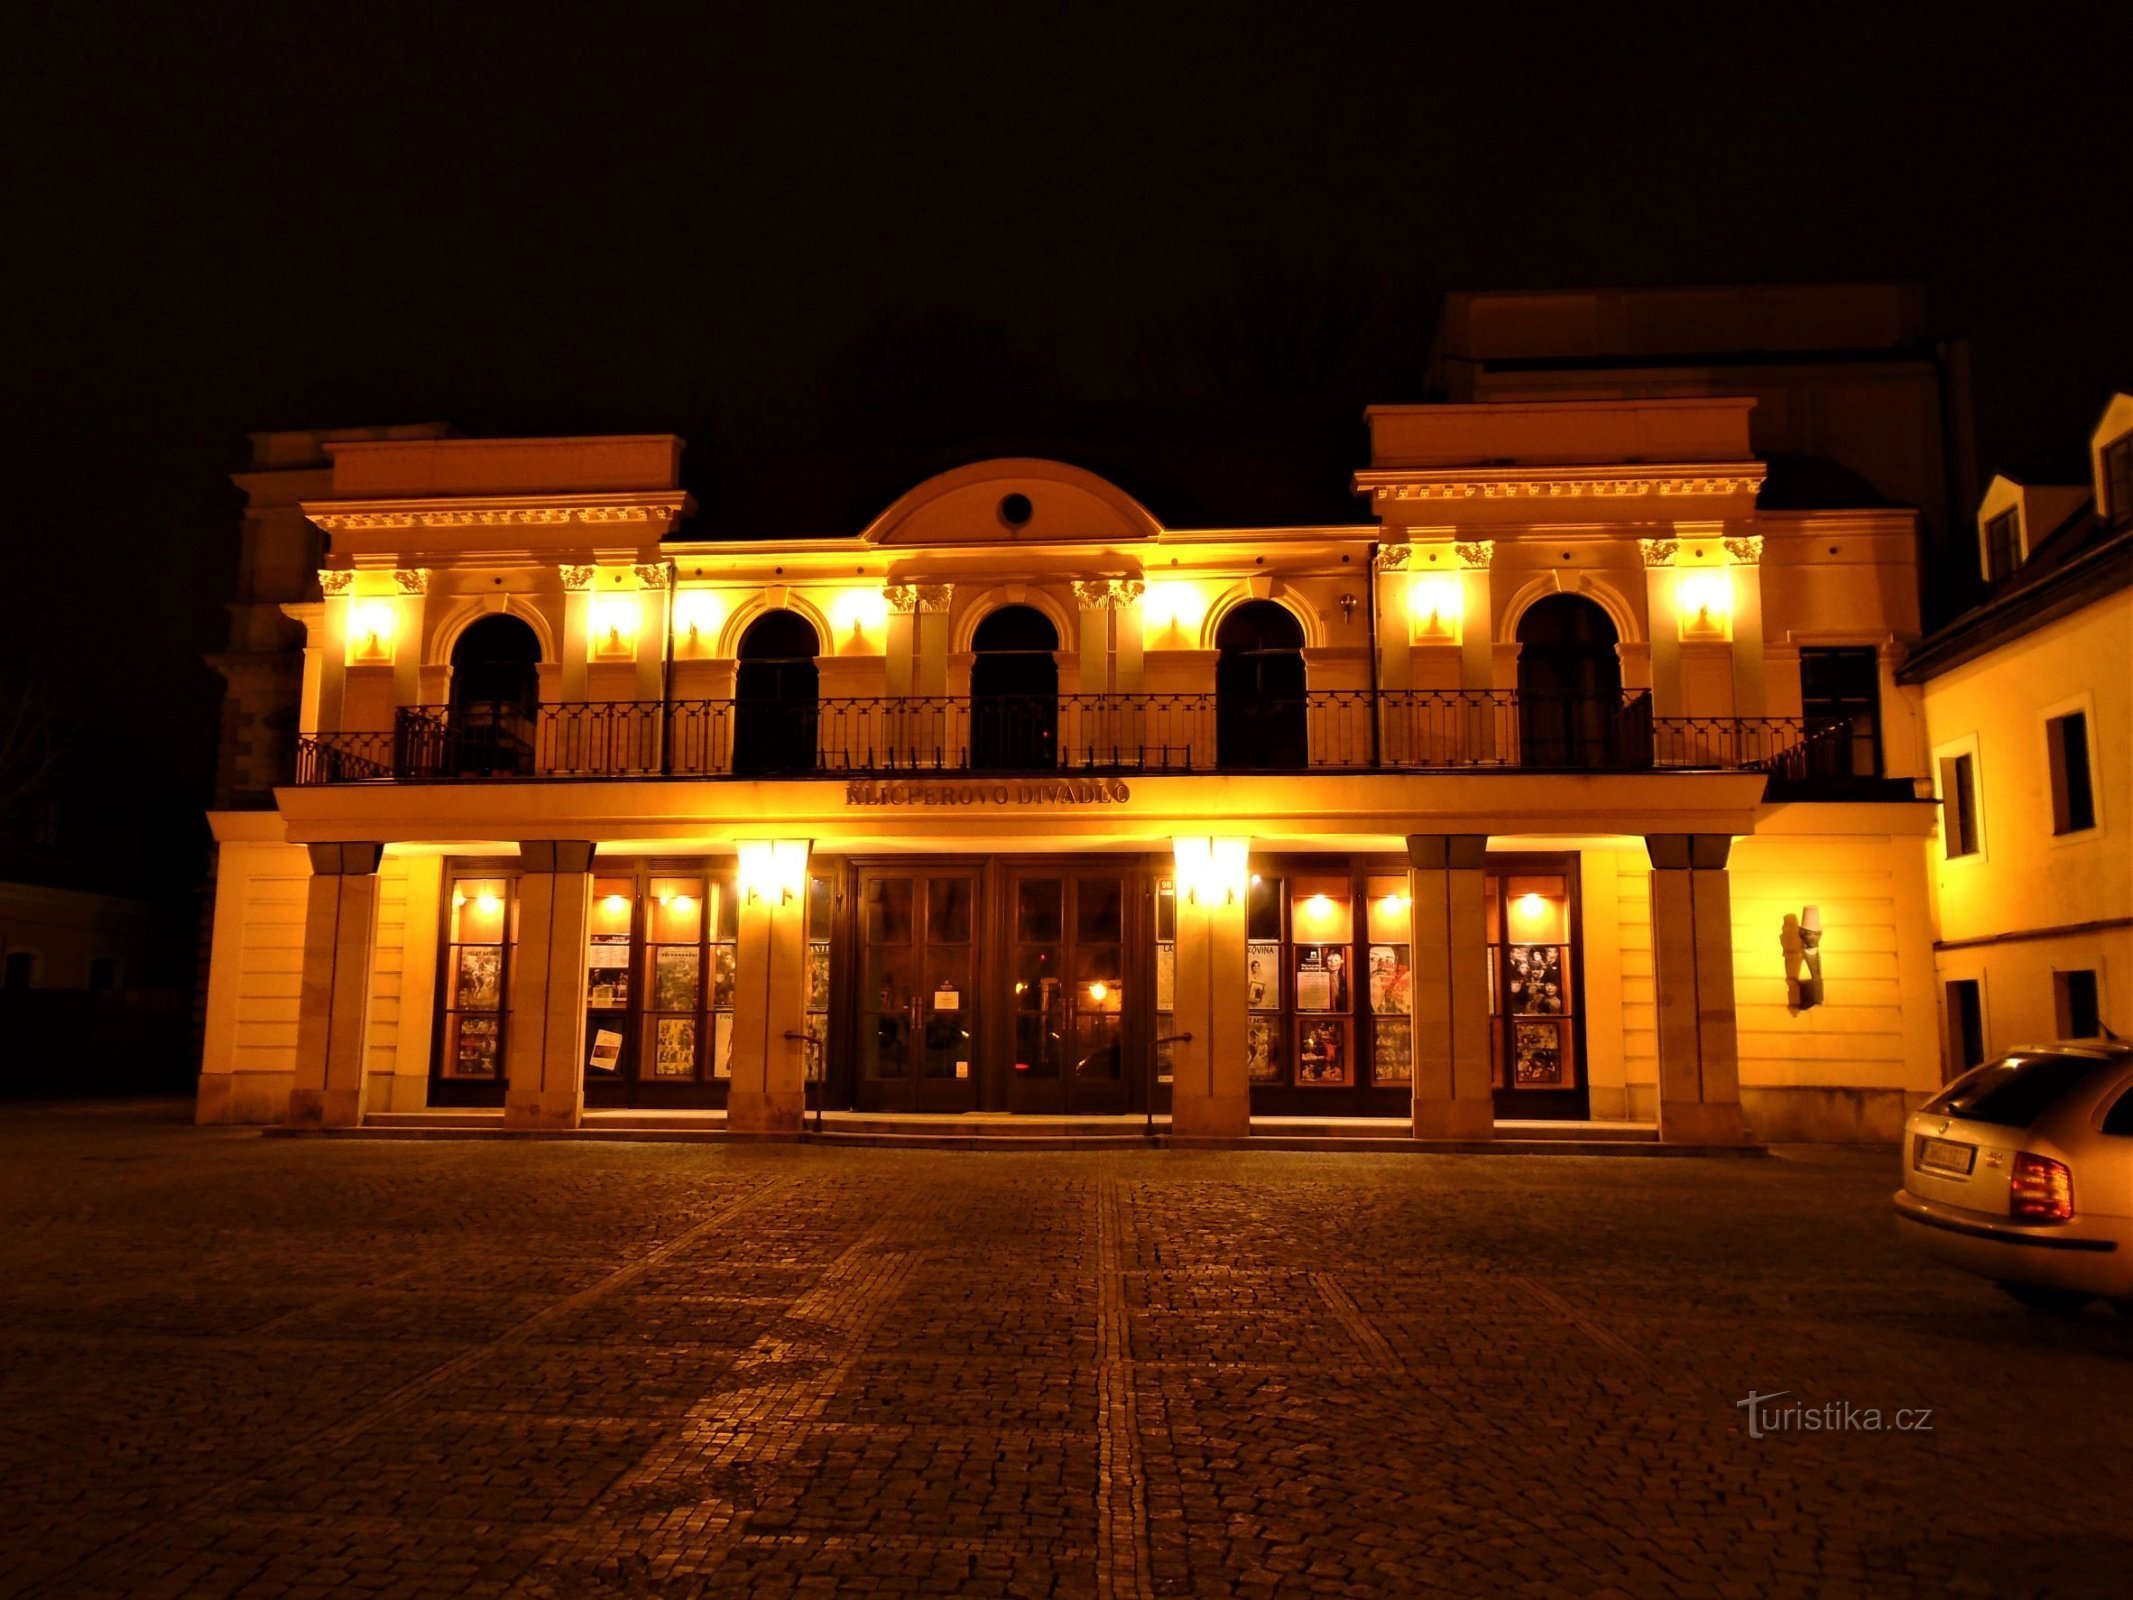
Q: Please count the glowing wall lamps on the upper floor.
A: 7